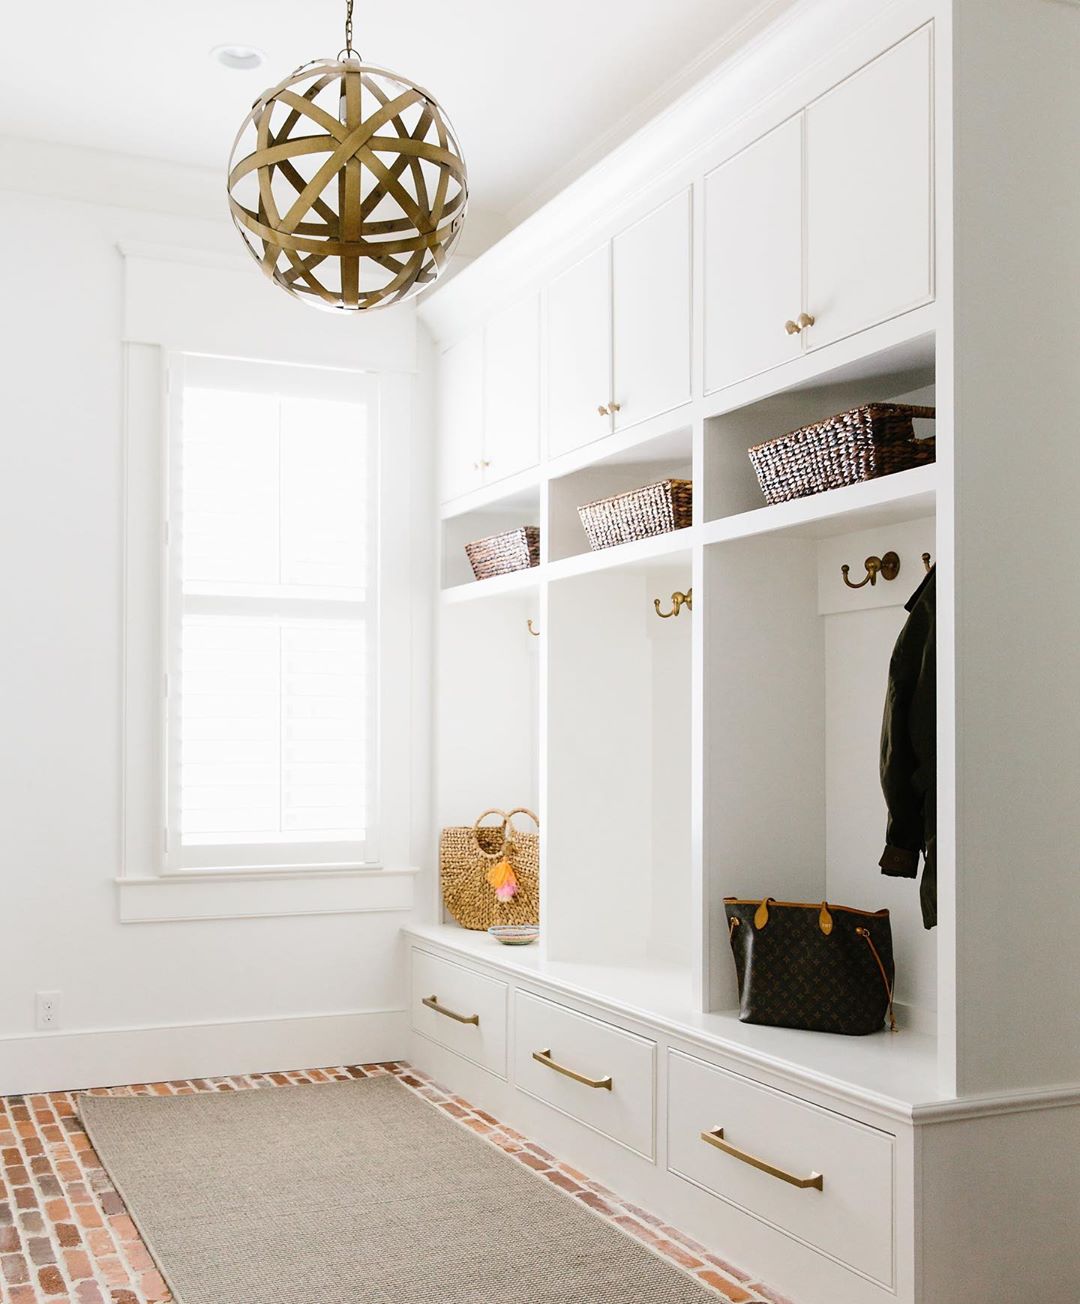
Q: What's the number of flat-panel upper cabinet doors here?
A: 6